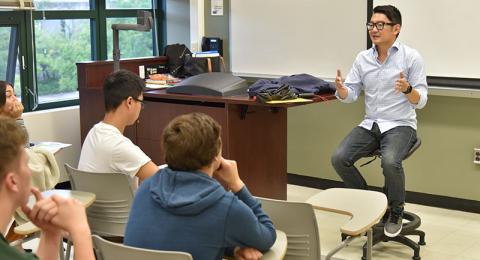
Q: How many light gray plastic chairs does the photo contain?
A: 3